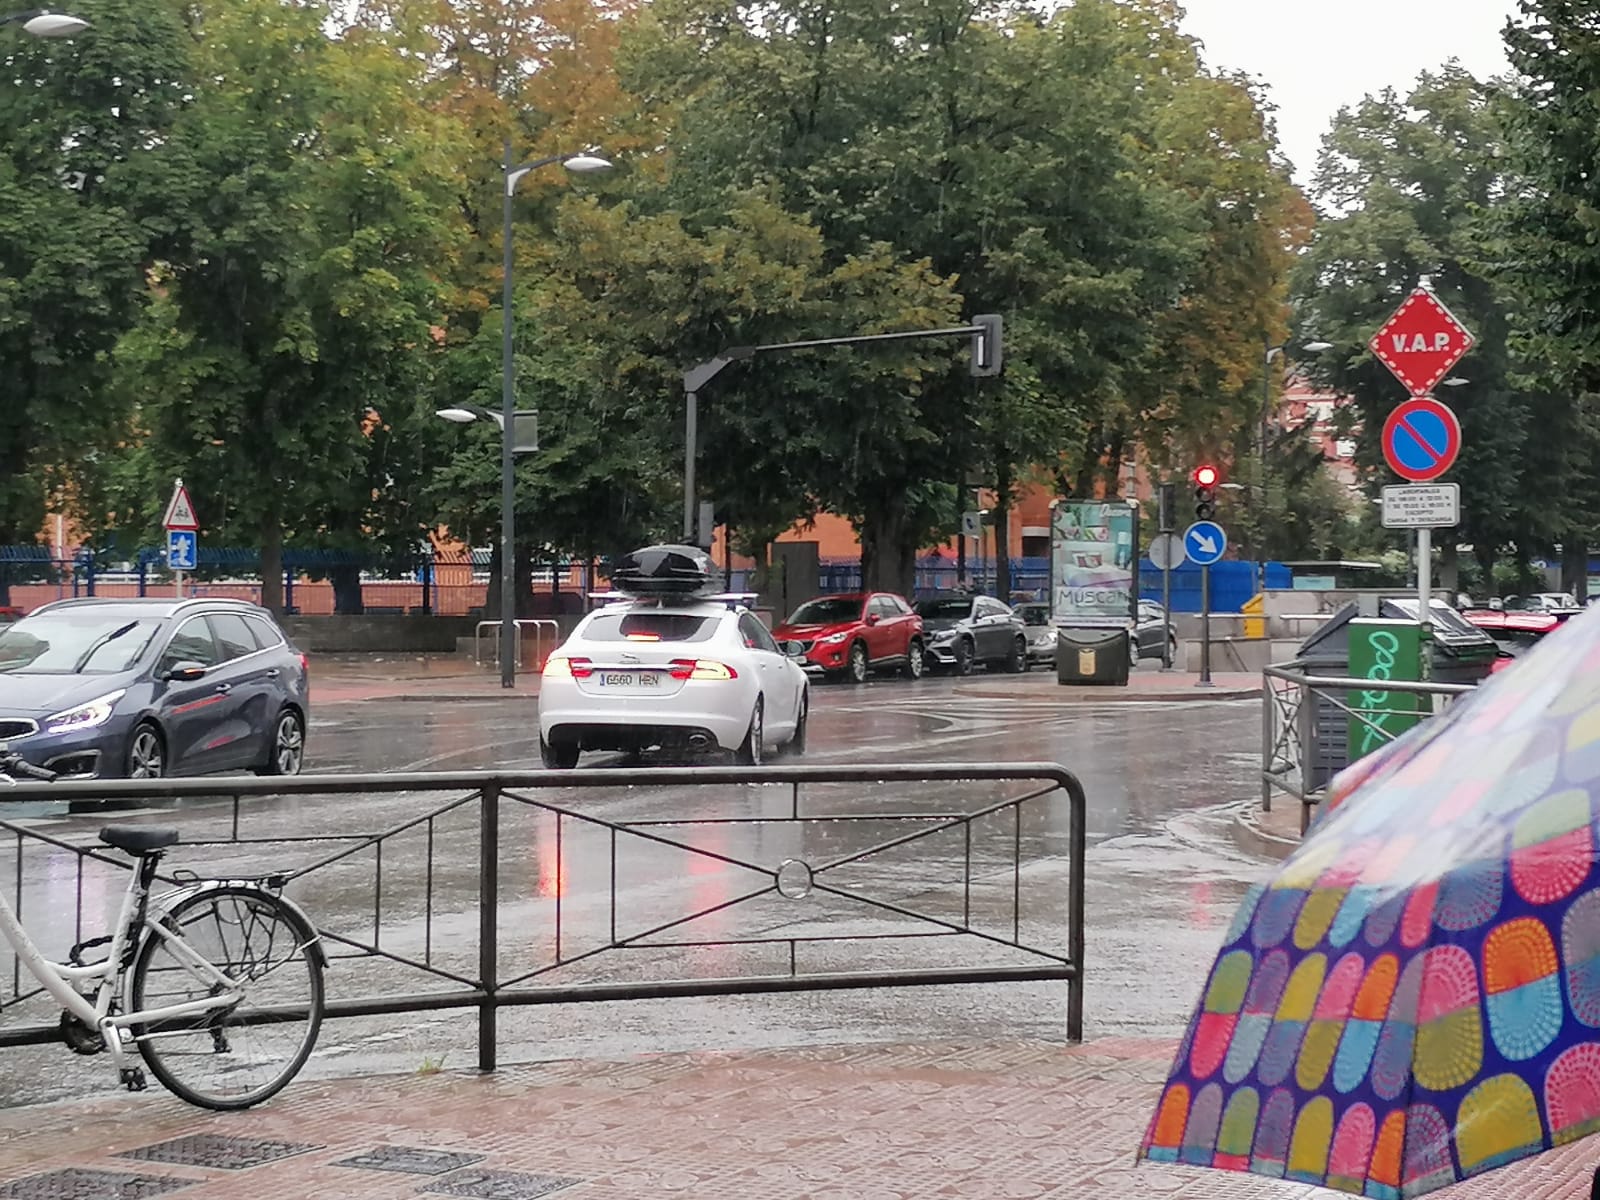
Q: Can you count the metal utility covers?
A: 4